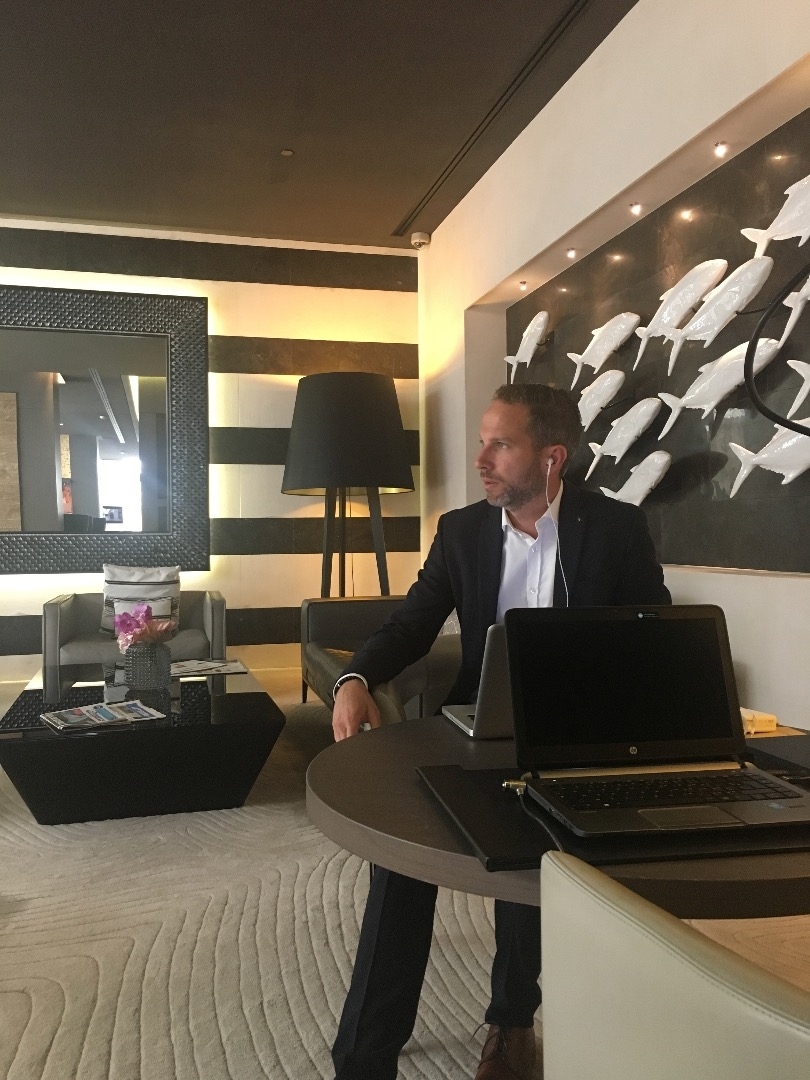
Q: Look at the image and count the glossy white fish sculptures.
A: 12